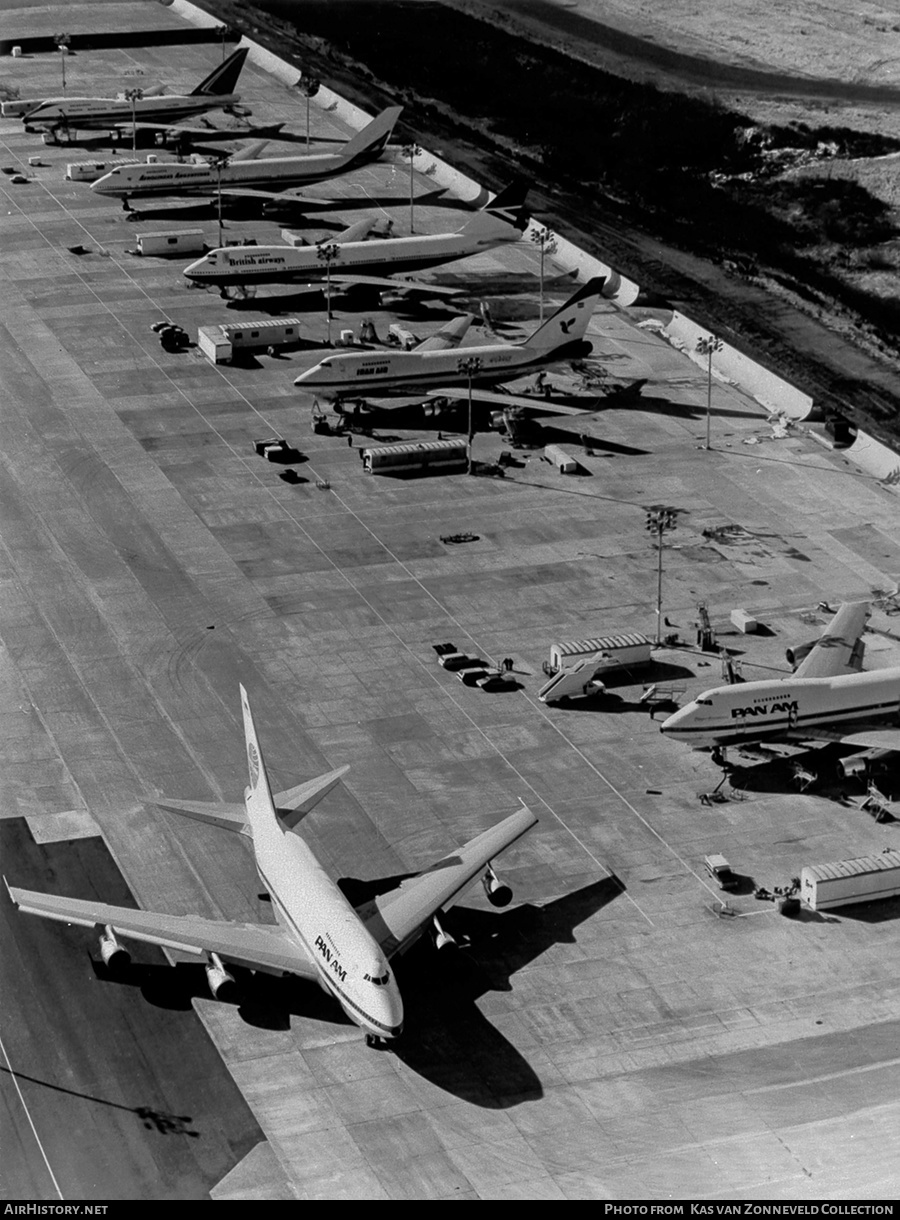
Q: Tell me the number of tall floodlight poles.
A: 11